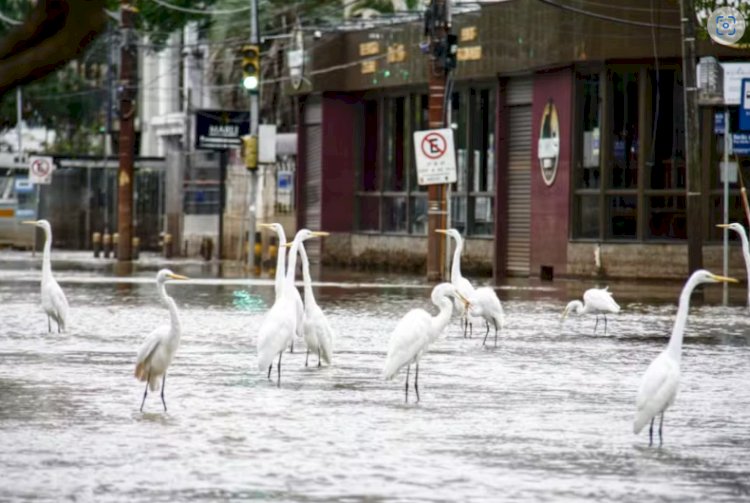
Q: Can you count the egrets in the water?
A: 11